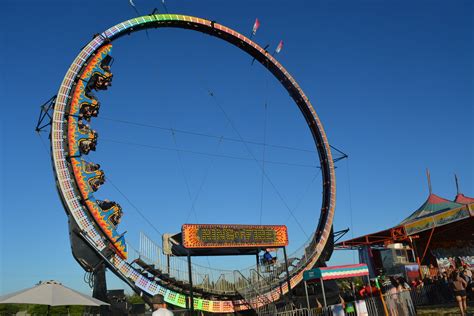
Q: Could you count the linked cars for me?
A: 5